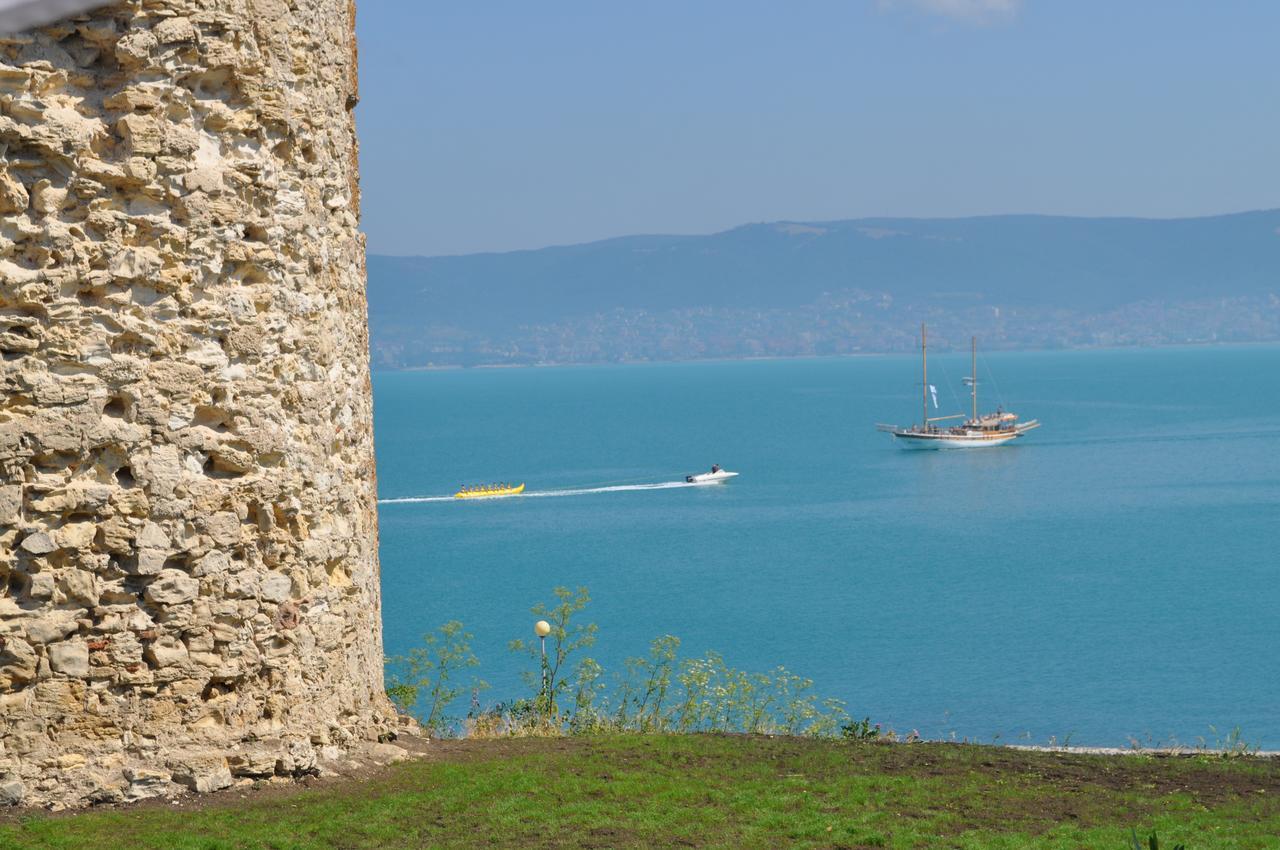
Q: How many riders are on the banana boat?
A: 8